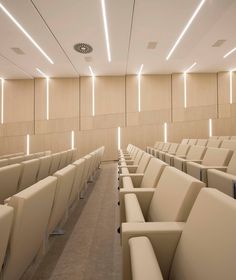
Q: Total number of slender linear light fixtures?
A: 15